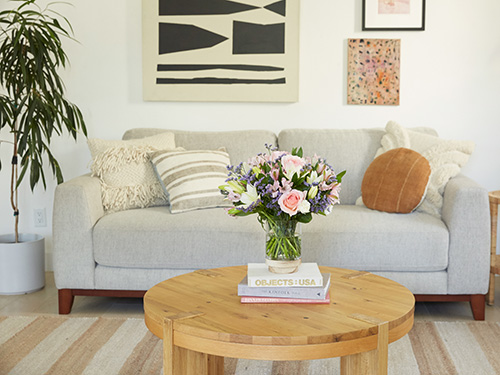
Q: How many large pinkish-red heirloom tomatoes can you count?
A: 0